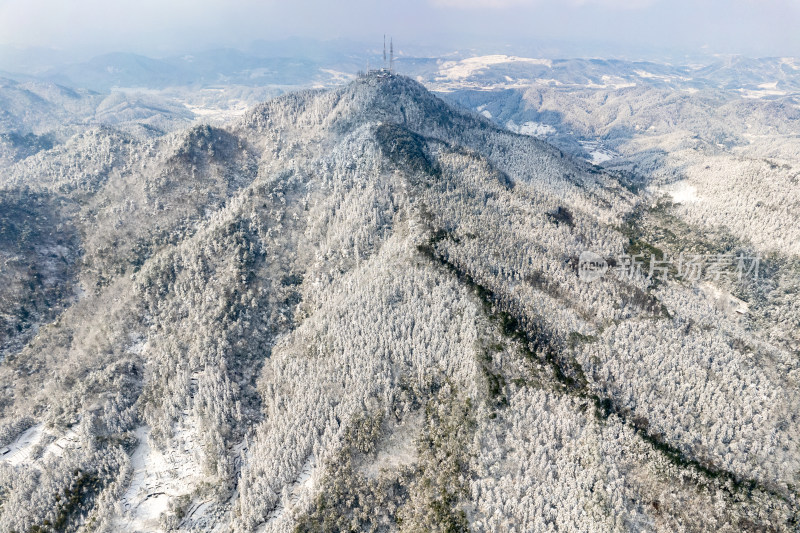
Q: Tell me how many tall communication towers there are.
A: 2